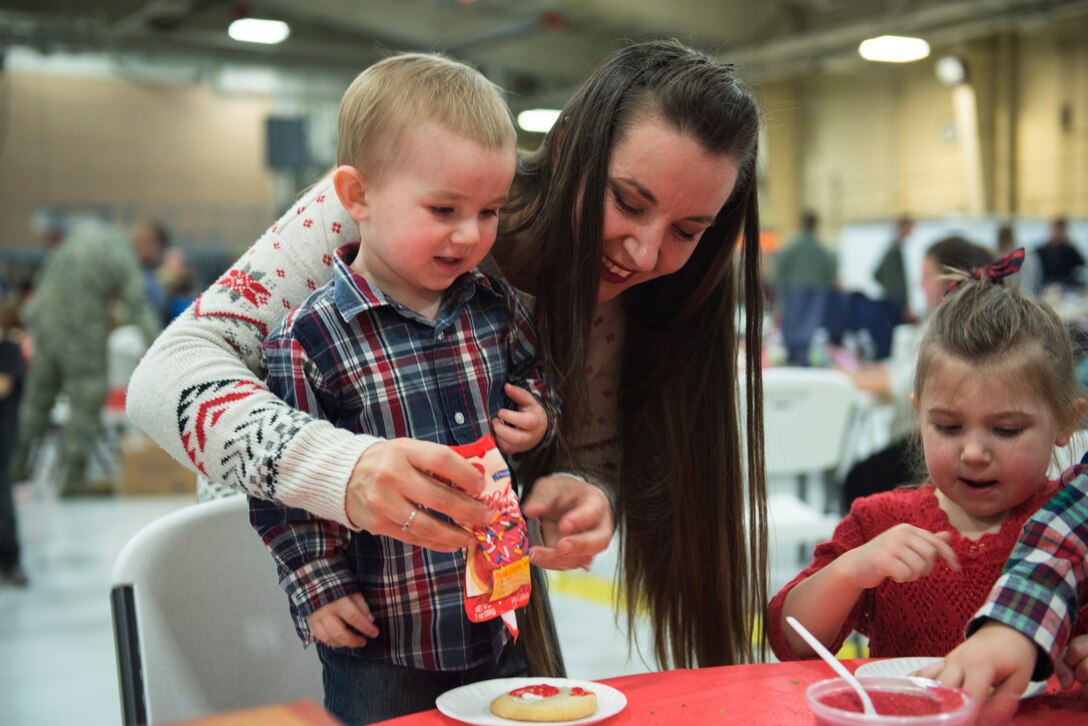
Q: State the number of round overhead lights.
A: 3